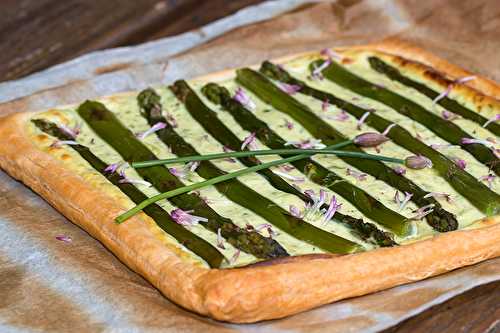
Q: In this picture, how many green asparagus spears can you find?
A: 9